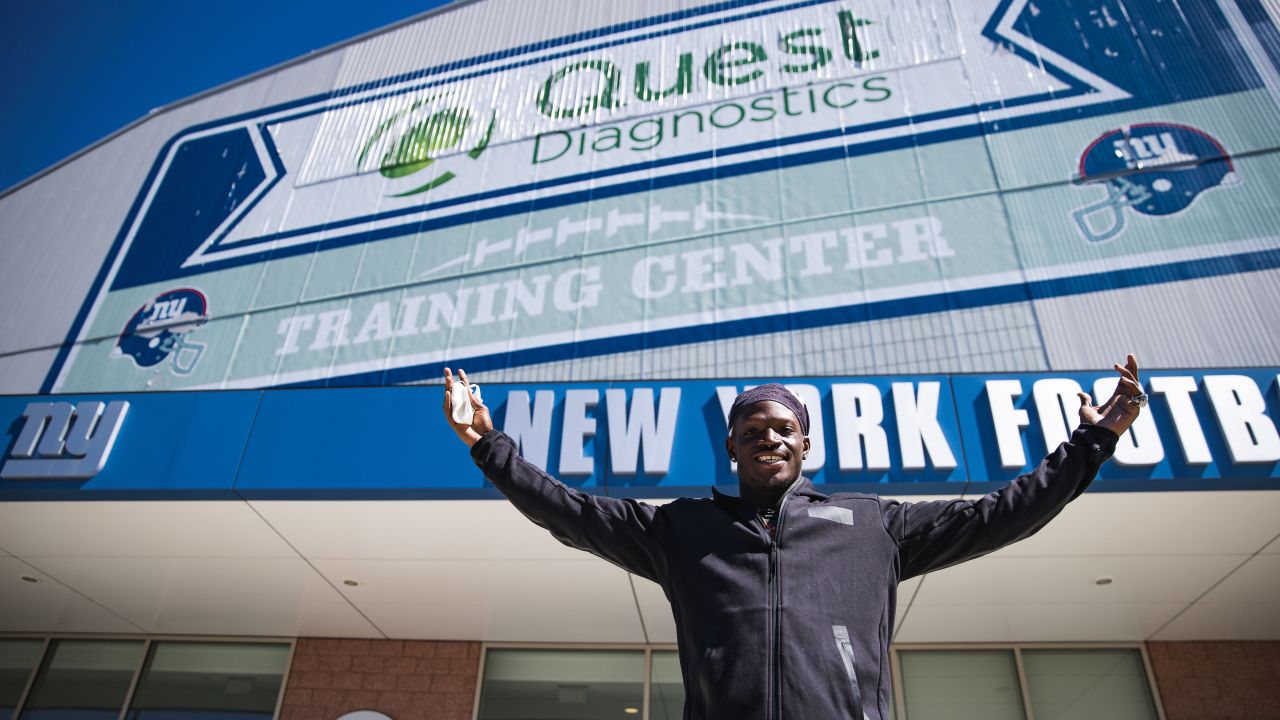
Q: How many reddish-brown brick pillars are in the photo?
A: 2